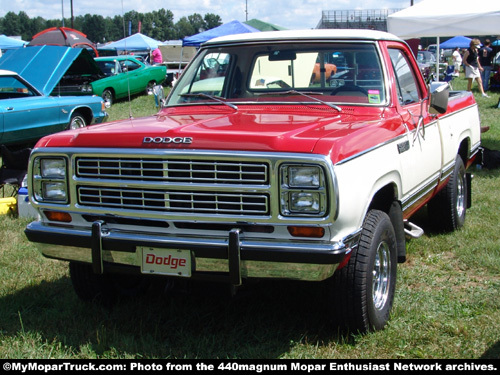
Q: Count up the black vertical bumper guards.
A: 2